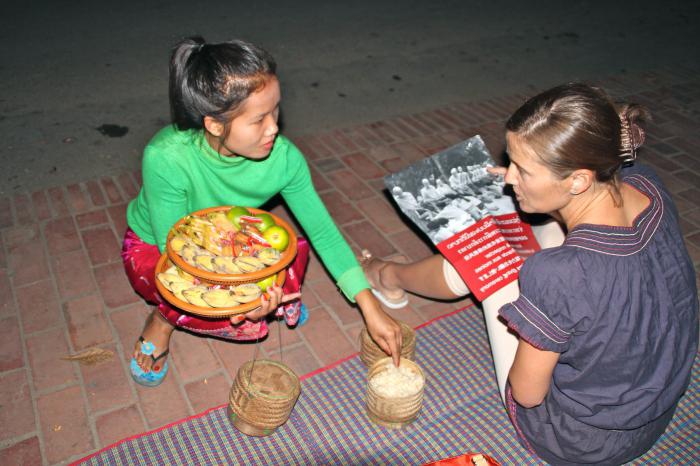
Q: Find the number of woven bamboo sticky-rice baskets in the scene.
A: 3